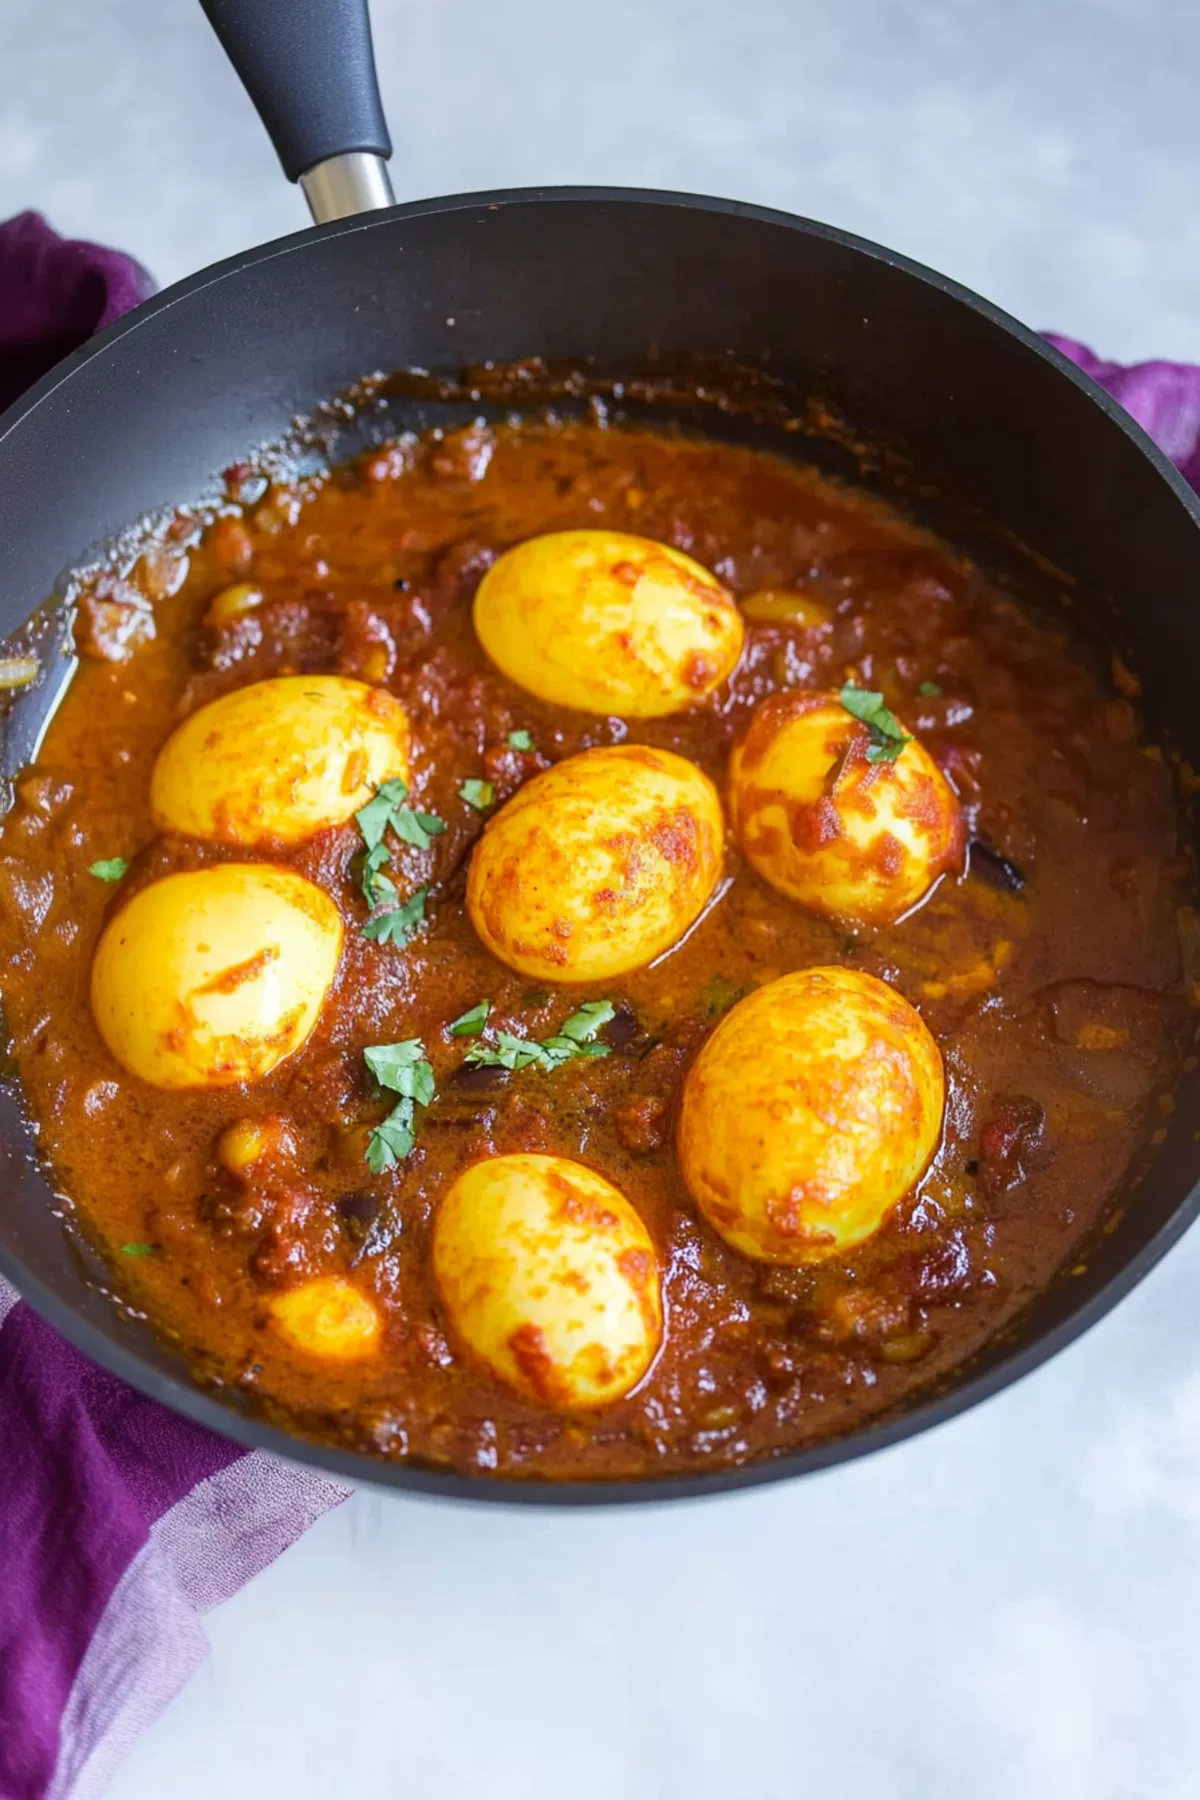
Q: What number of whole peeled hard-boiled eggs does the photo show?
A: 7